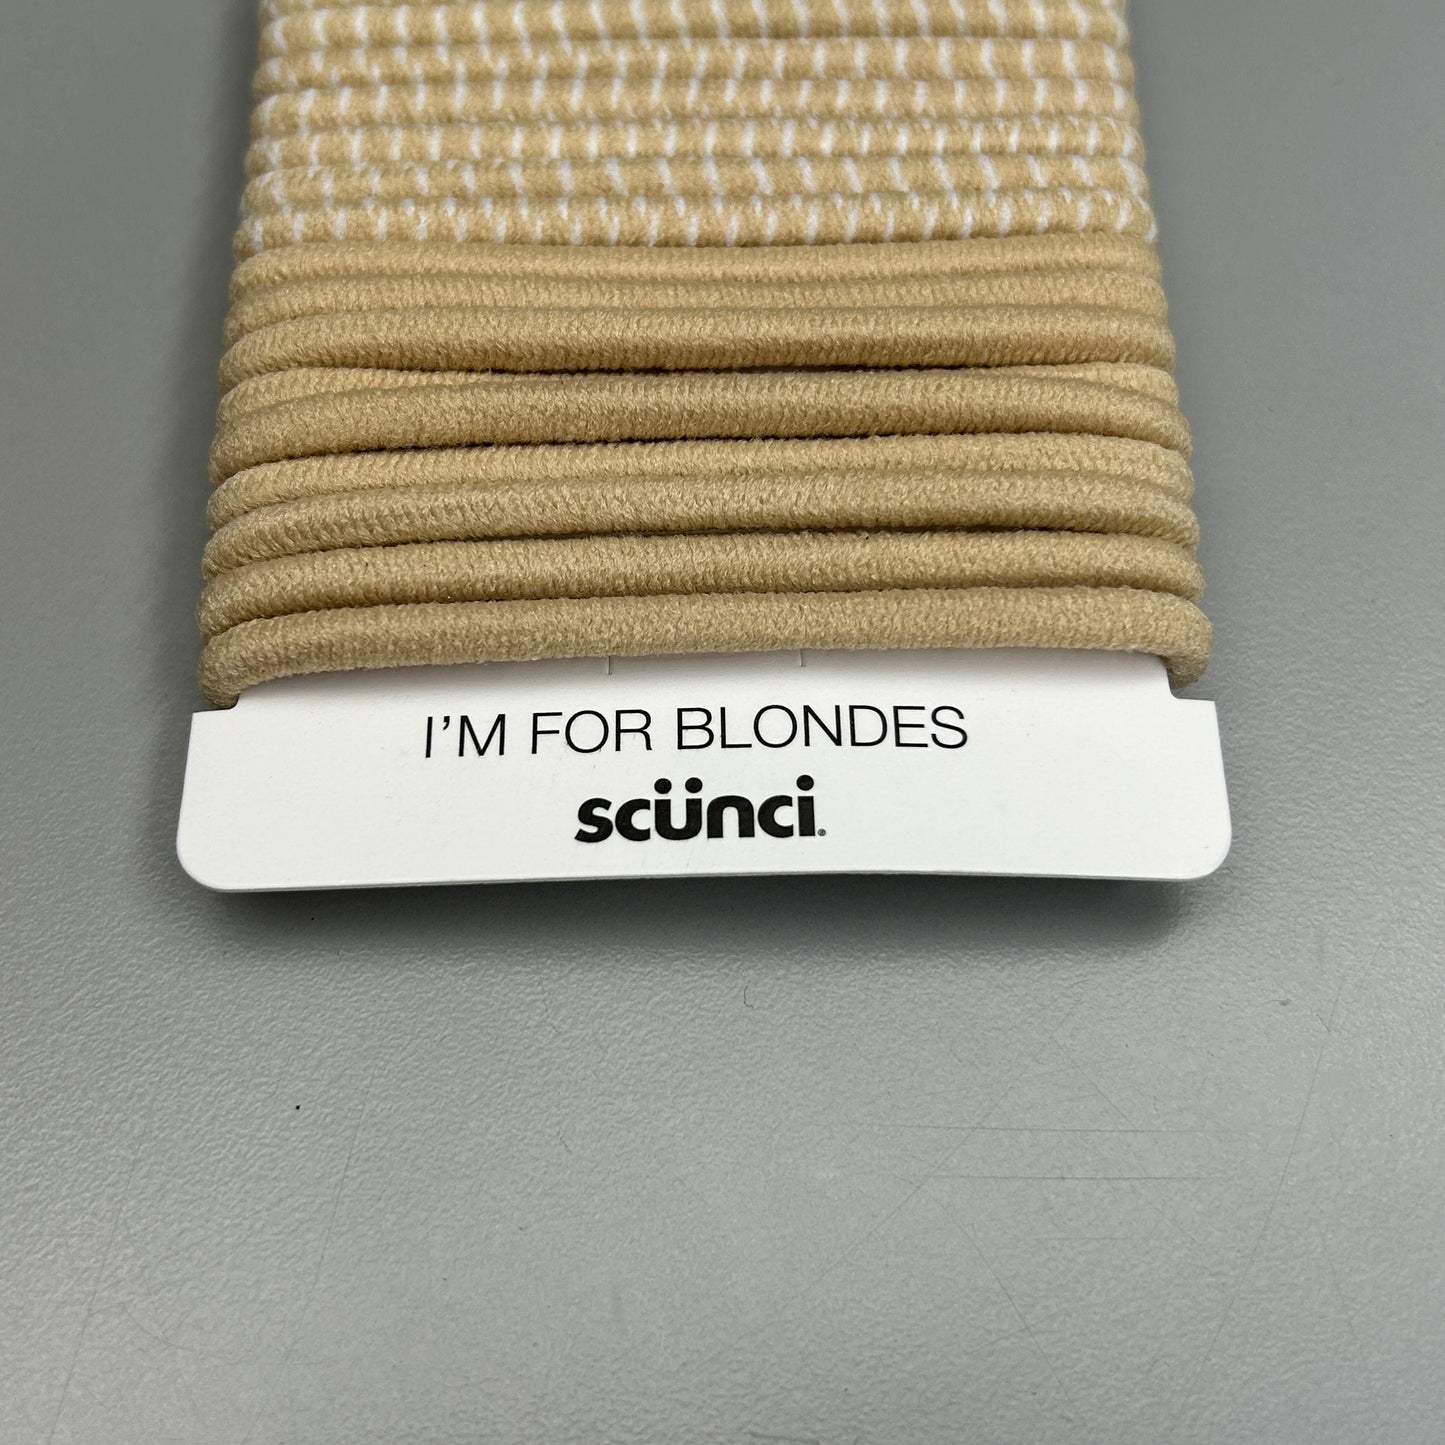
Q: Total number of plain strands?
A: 9